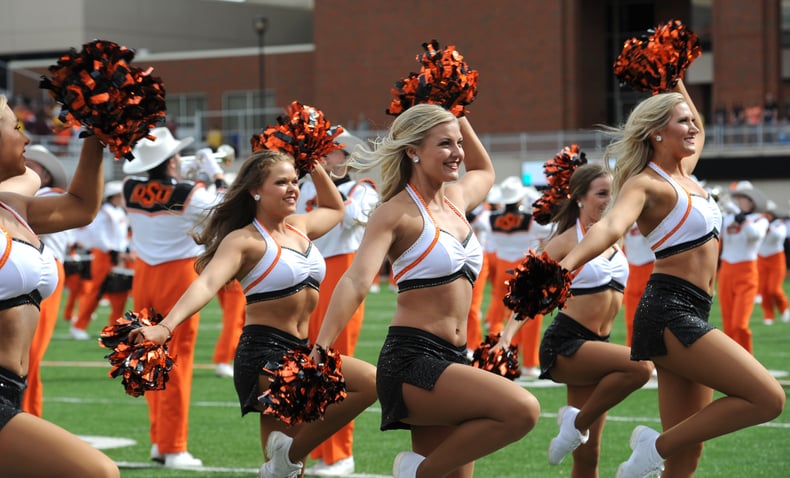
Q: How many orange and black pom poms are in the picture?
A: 9